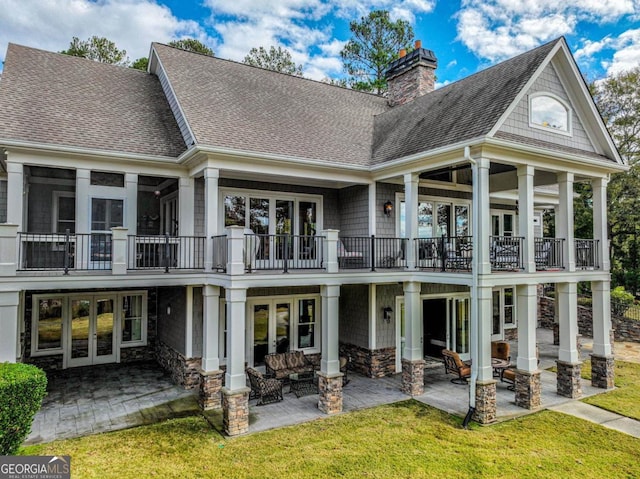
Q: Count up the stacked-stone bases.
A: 8